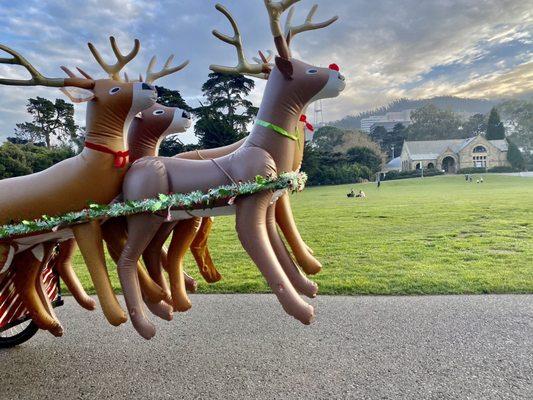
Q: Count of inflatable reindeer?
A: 4